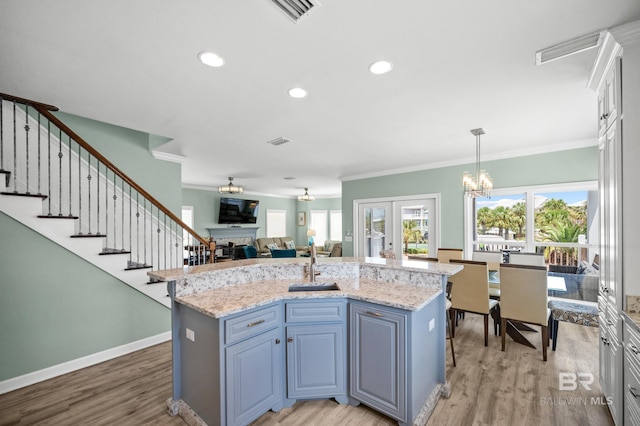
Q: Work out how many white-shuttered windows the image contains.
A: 4